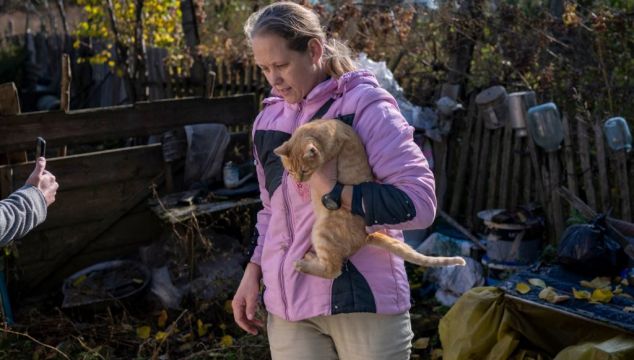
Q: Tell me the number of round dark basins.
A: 1